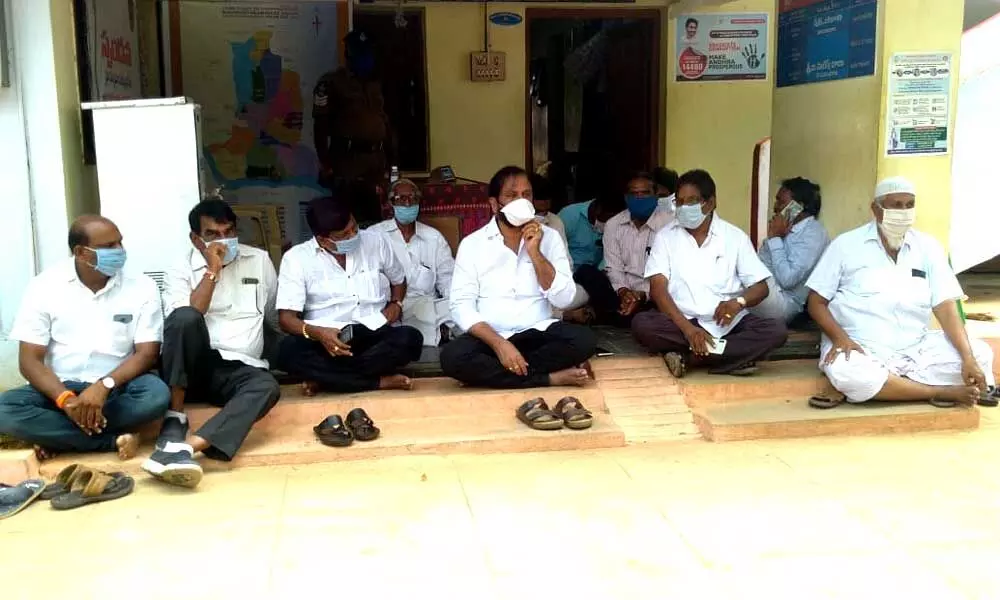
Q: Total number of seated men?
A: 12